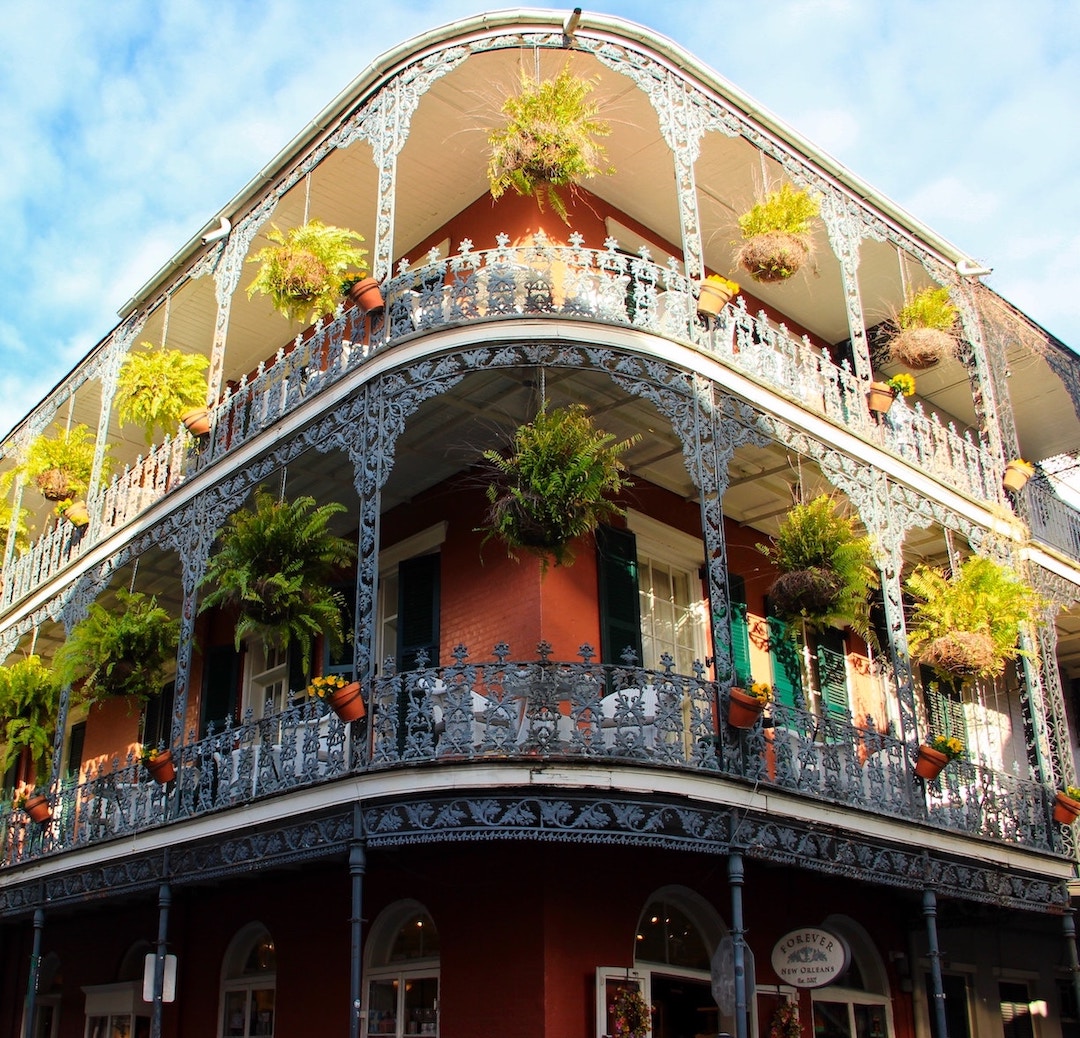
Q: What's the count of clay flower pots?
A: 12